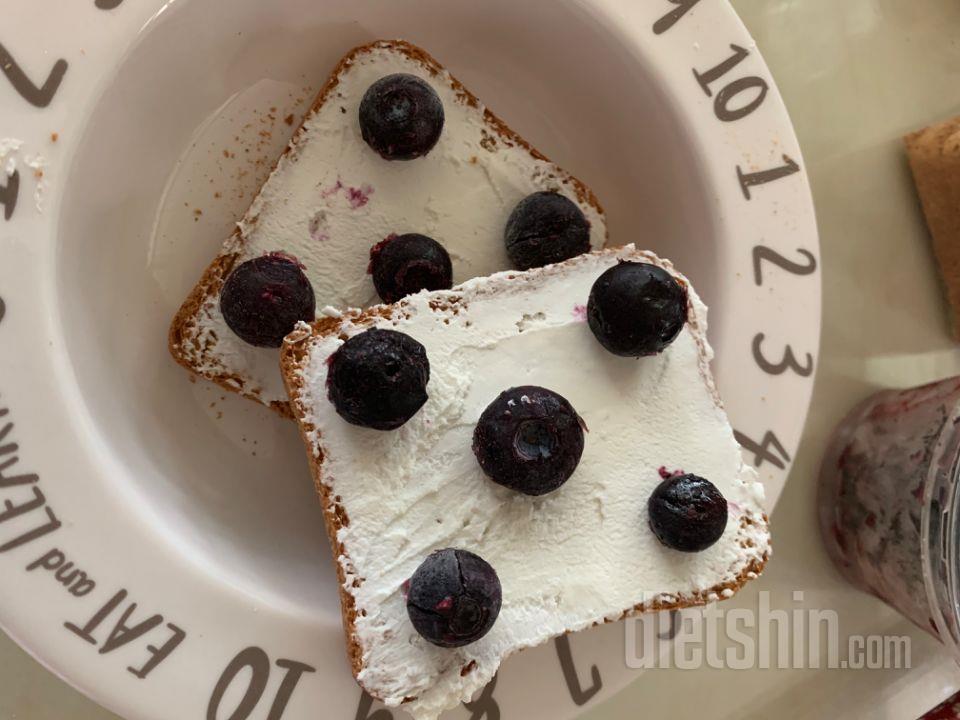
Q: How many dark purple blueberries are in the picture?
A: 9